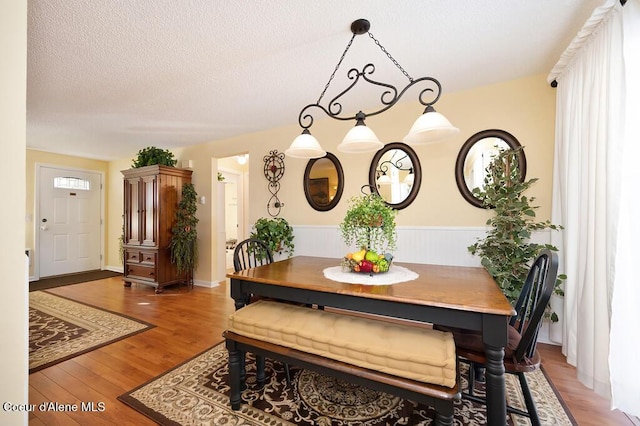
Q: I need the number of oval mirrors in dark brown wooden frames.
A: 3